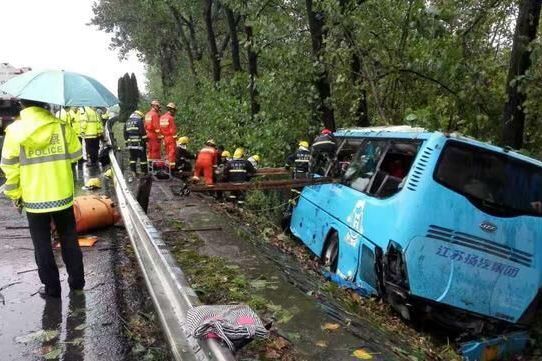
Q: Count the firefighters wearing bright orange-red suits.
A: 3